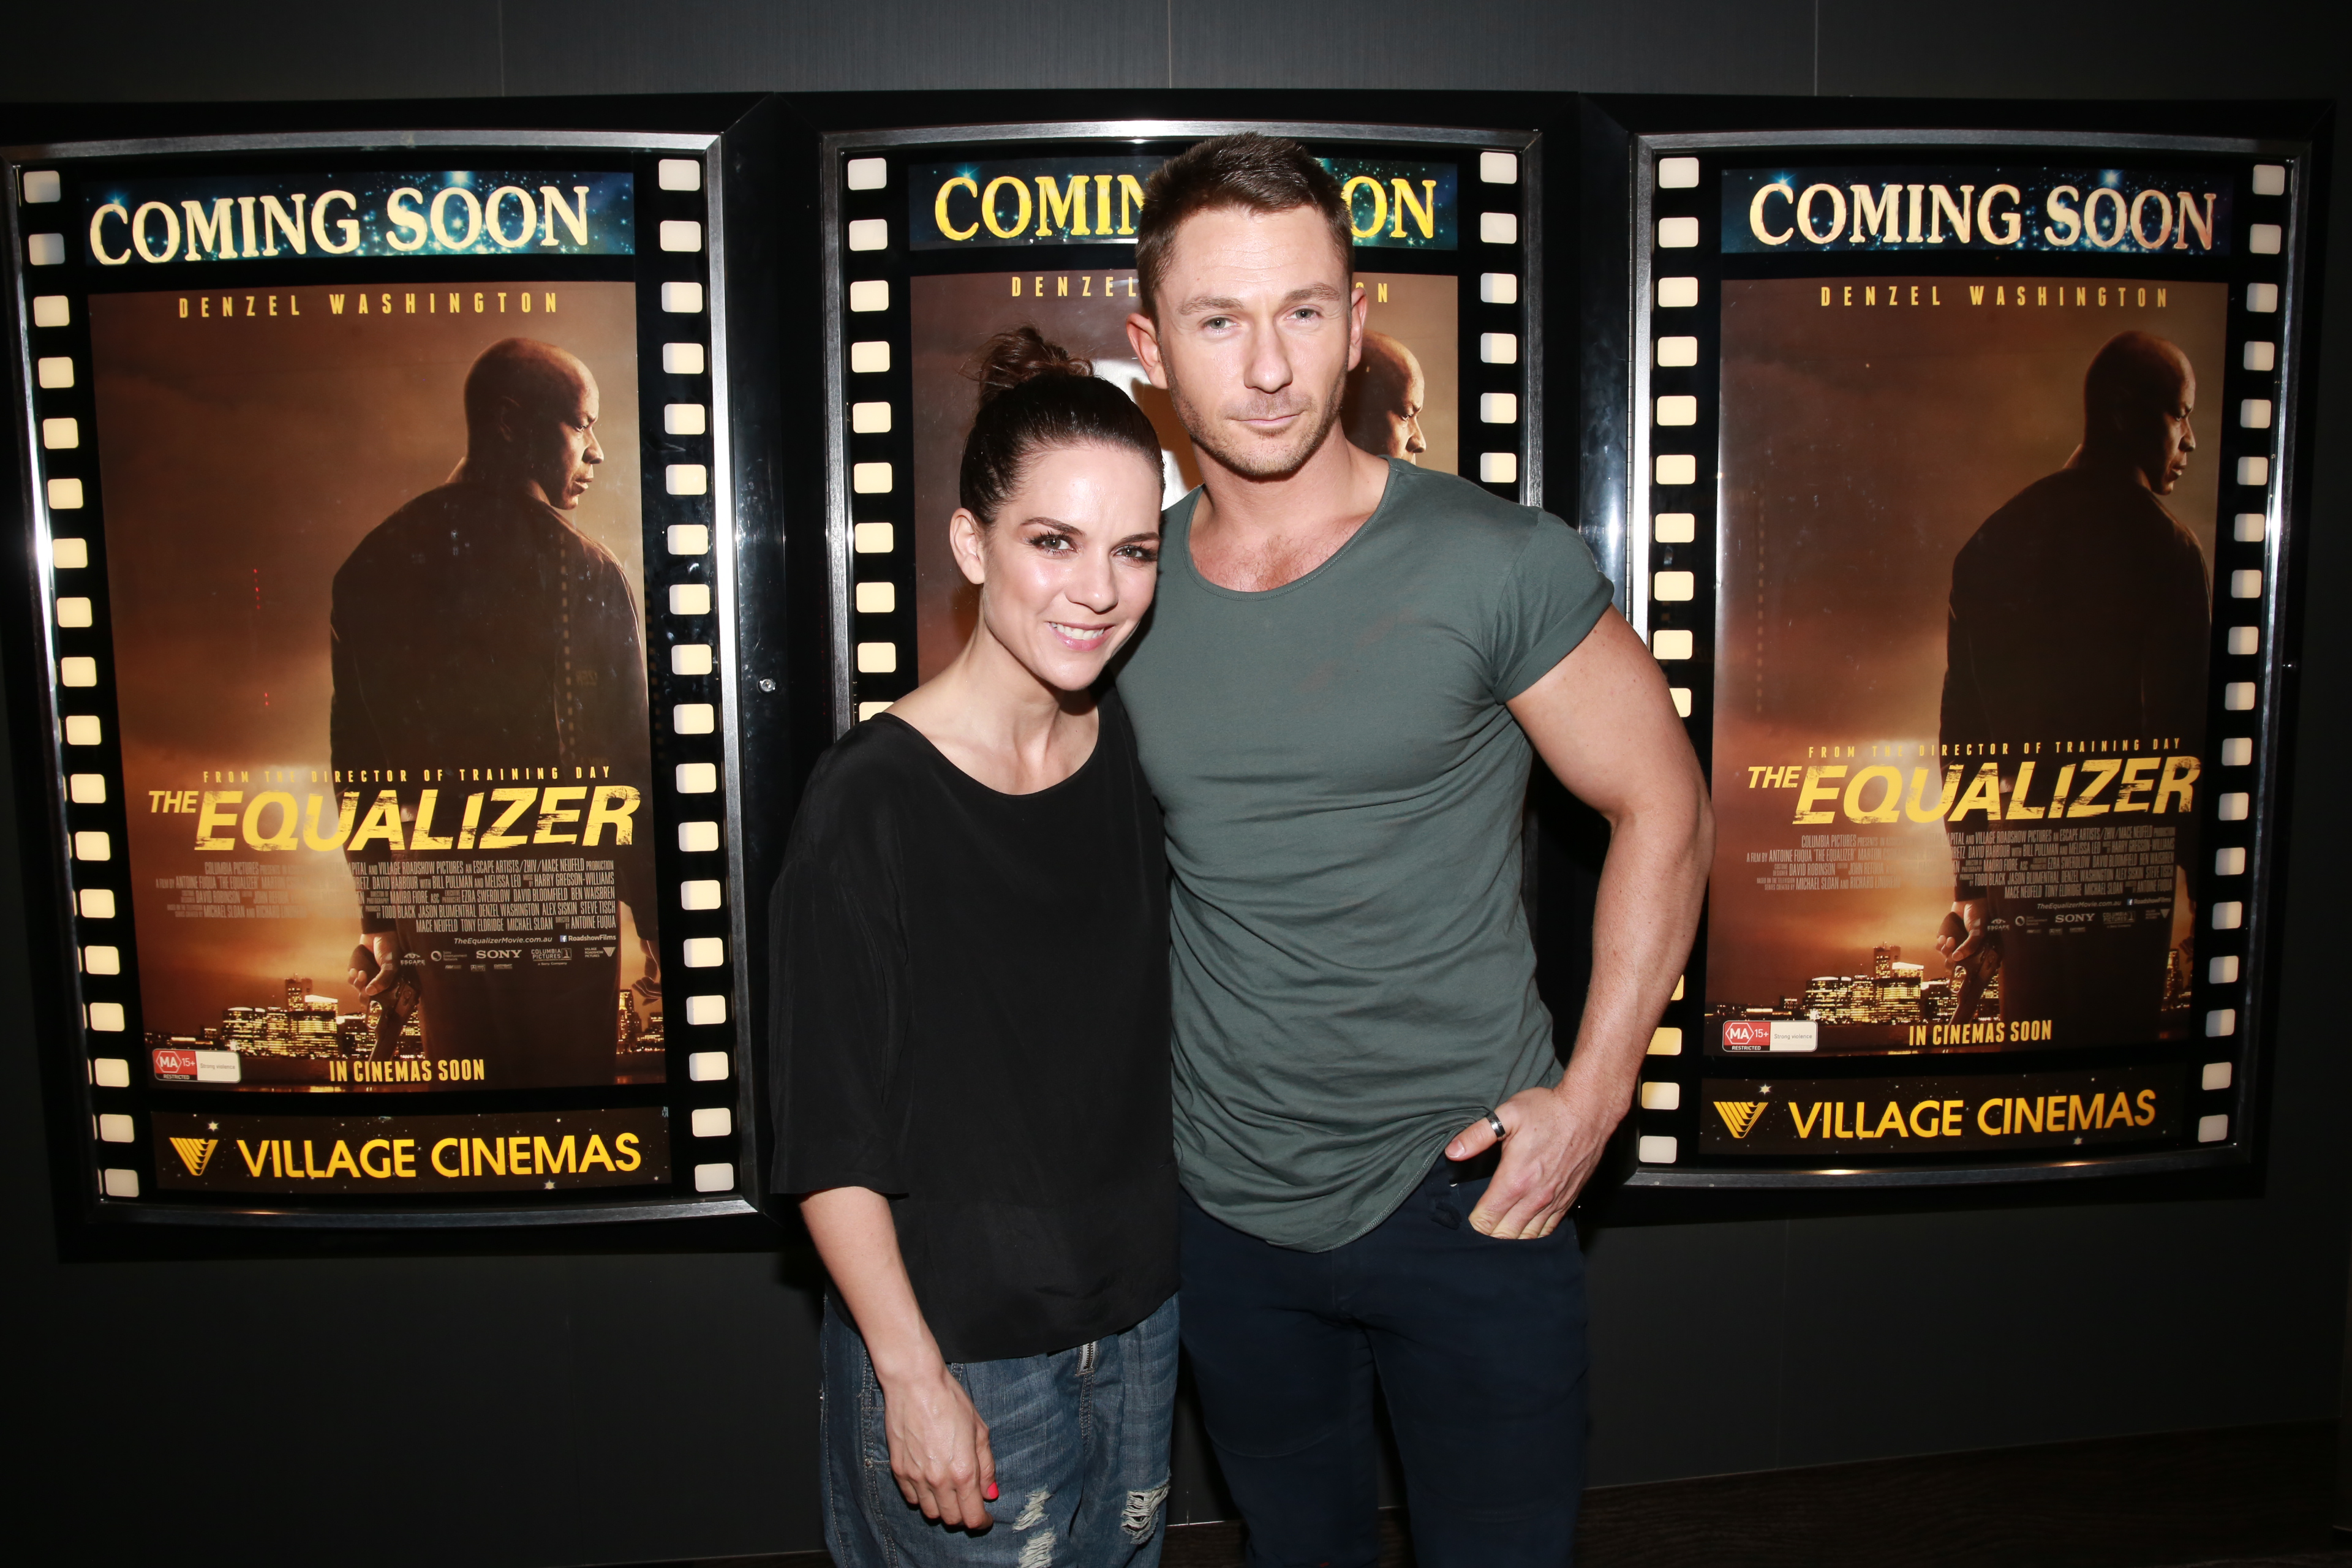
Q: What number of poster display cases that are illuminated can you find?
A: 3